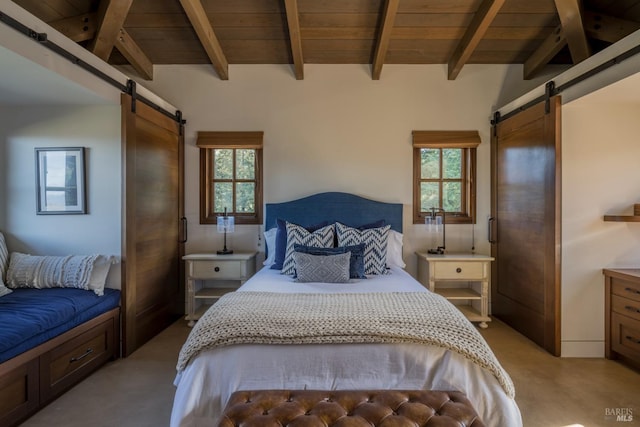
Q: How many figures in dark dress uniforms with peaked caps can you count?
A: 0